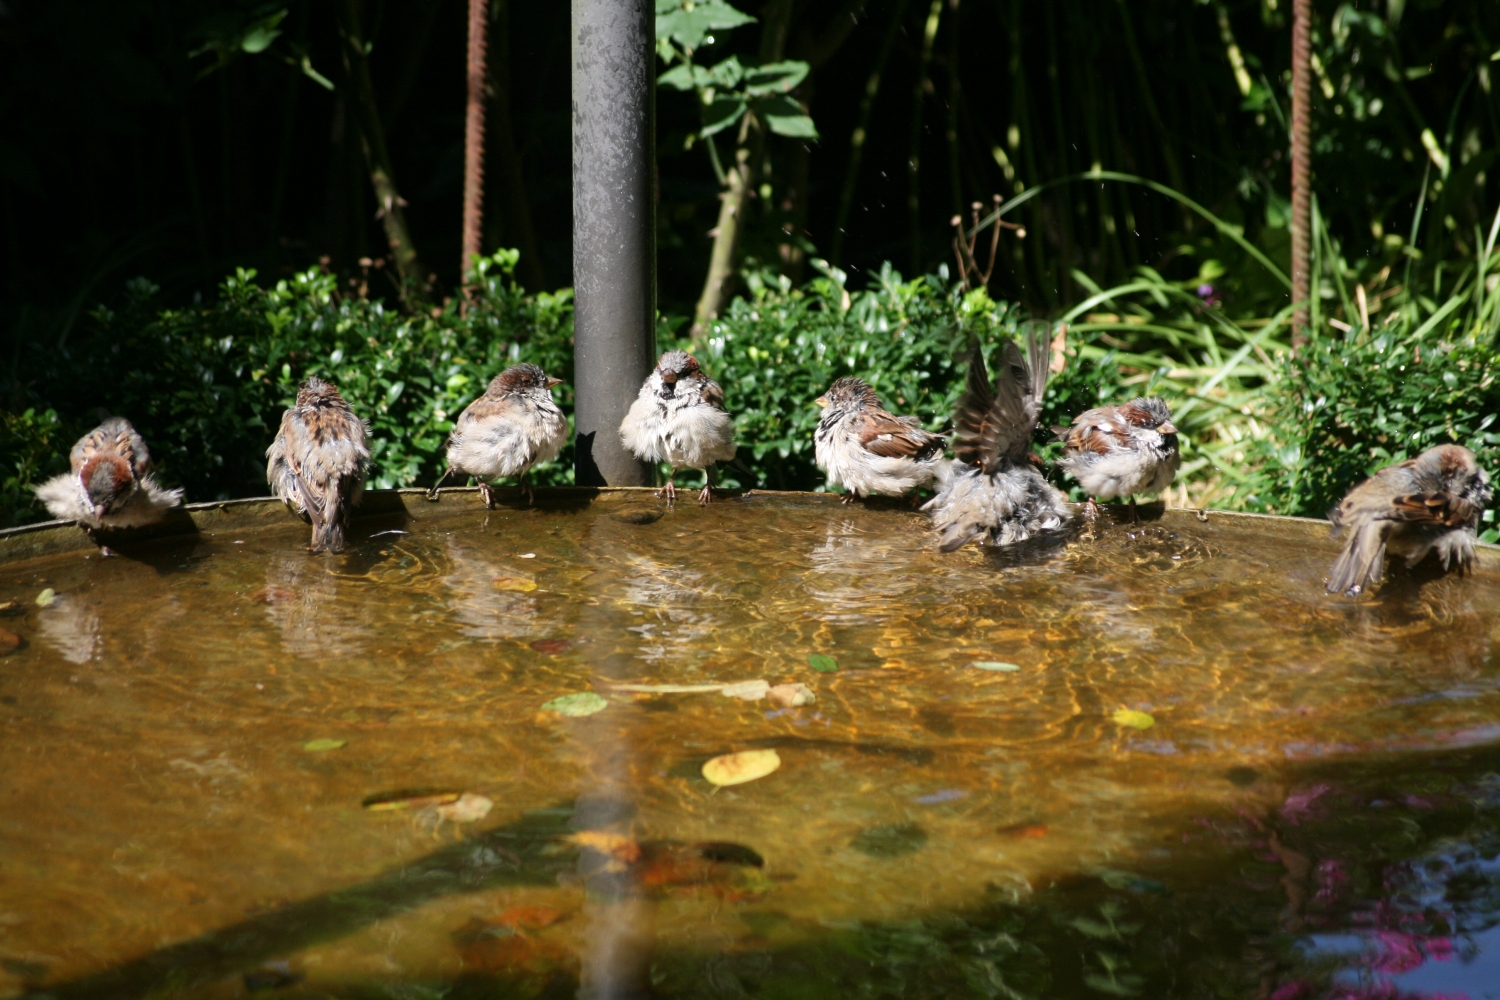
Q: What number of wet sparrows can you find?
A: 8